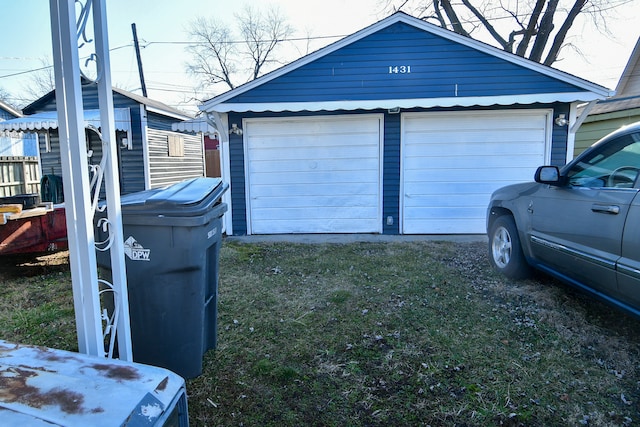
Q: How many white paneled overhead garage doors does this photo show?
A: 2